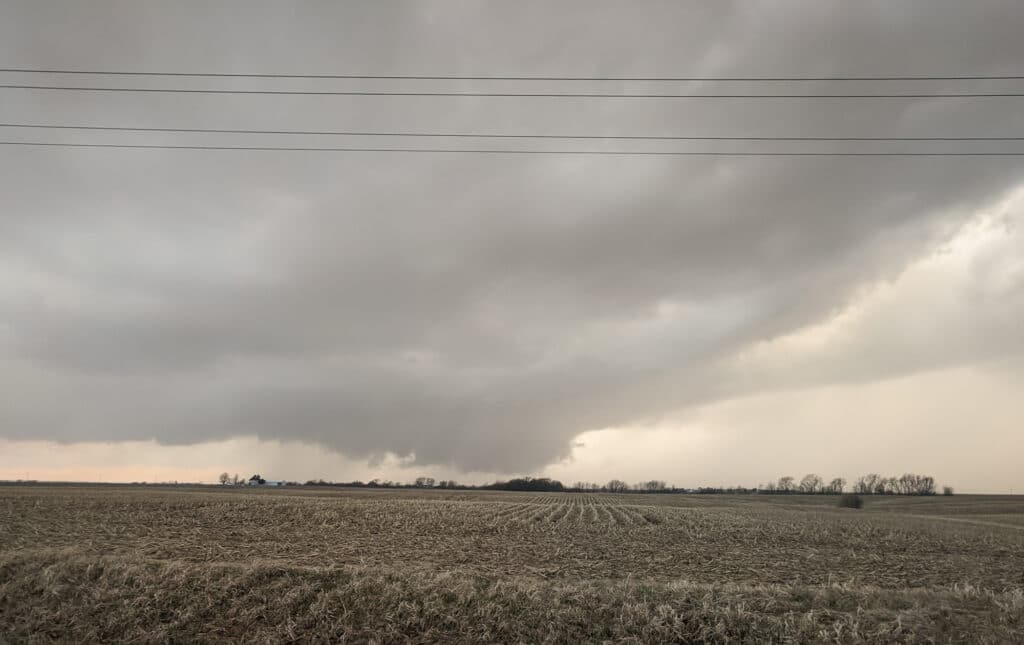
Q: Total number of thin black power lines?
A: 4